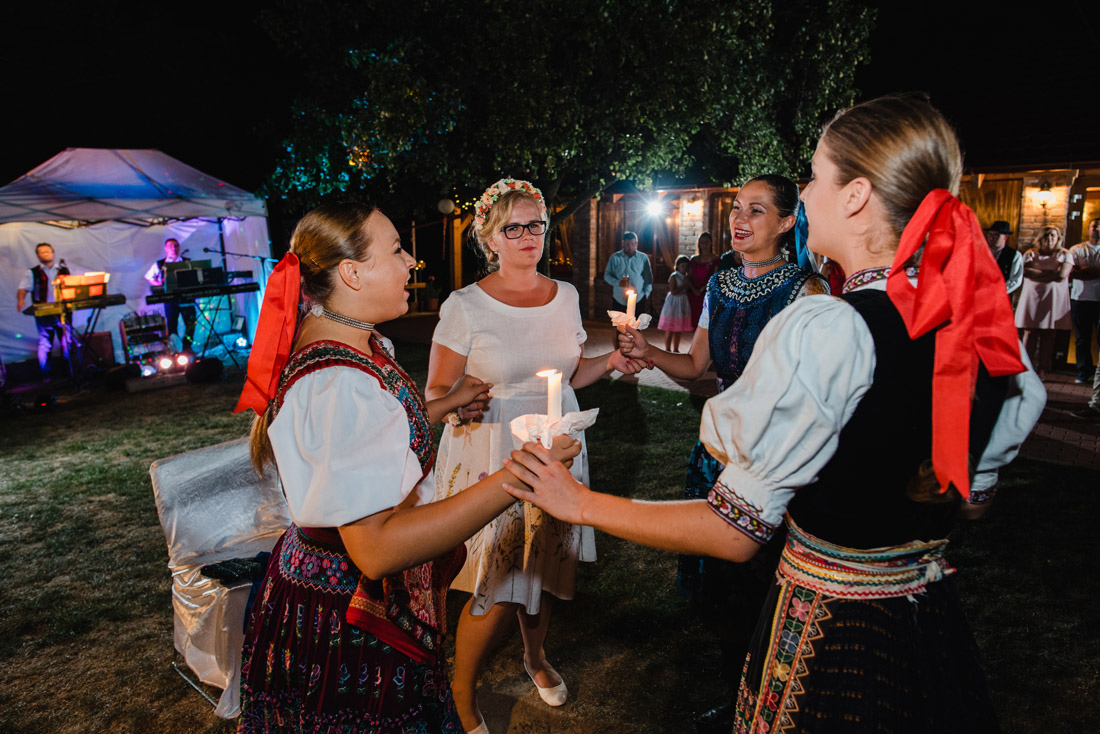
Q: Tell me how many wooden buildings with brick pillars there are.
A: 1